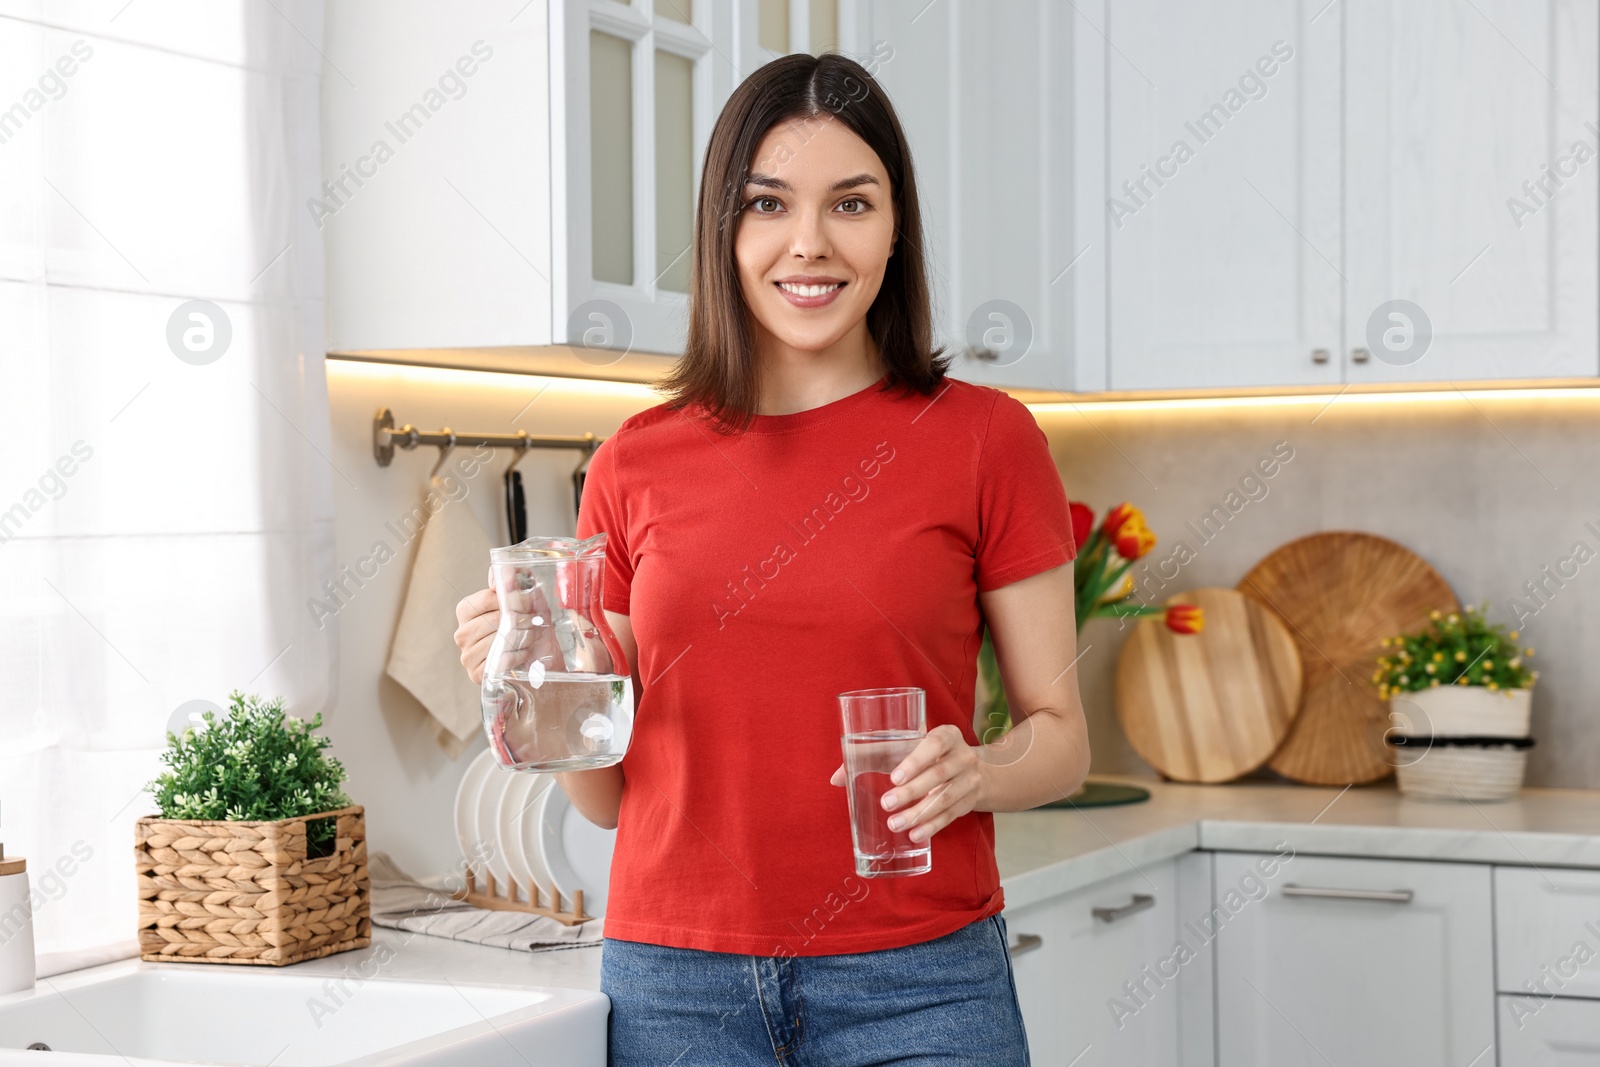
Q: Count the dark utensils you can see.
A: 2